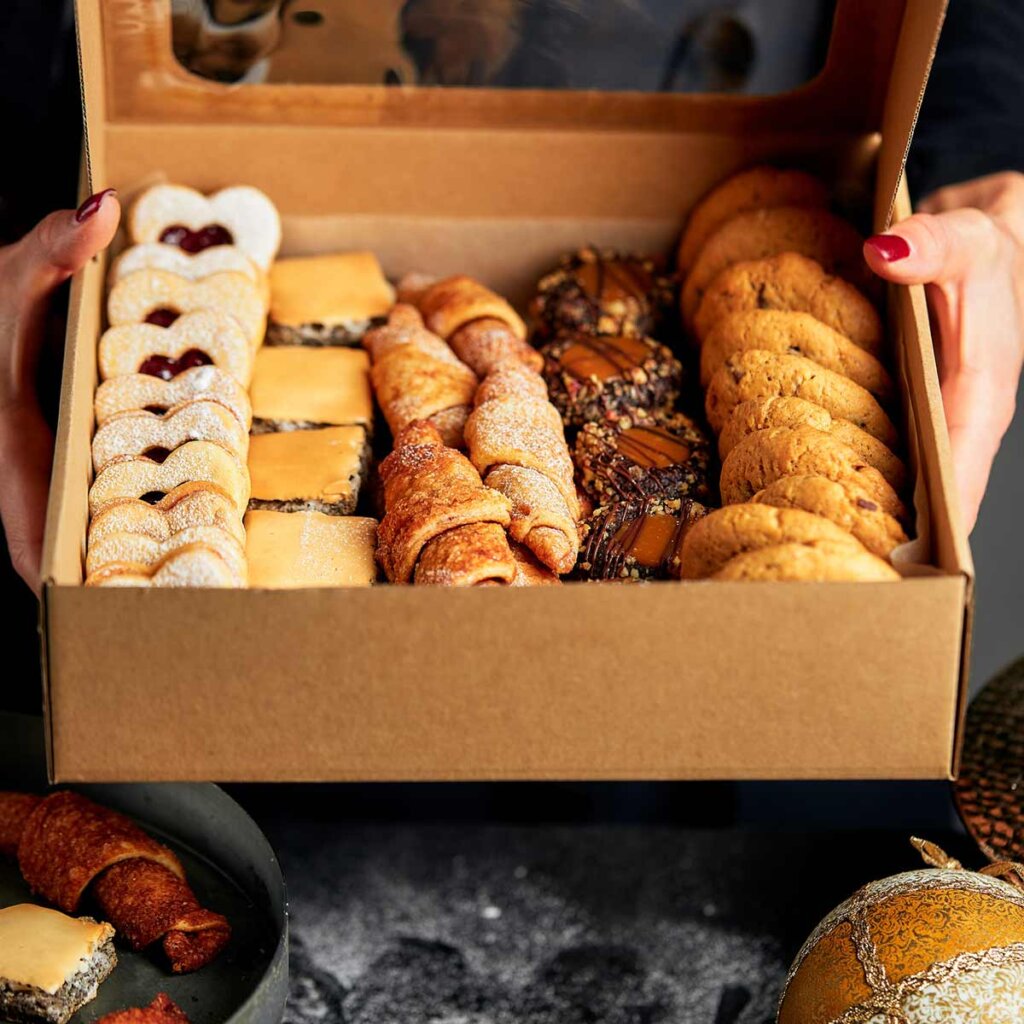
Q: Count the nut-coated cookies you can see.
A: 4